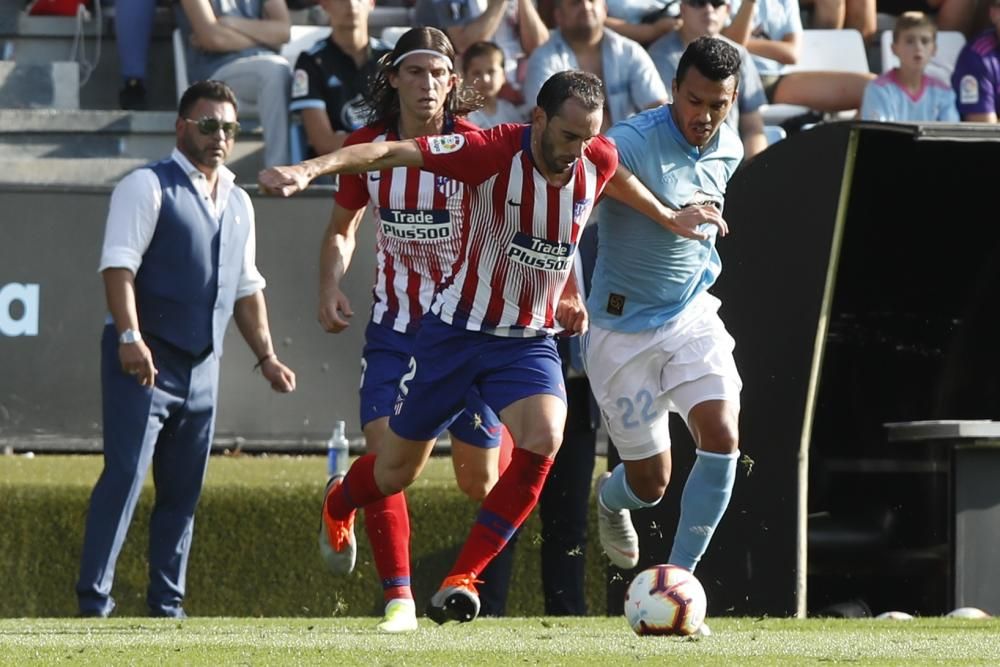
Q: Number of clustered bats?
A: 0